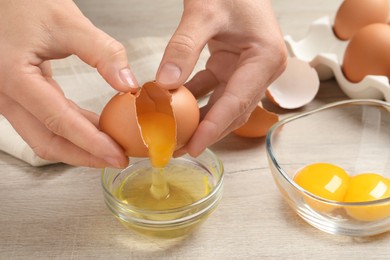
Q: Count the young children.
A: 0